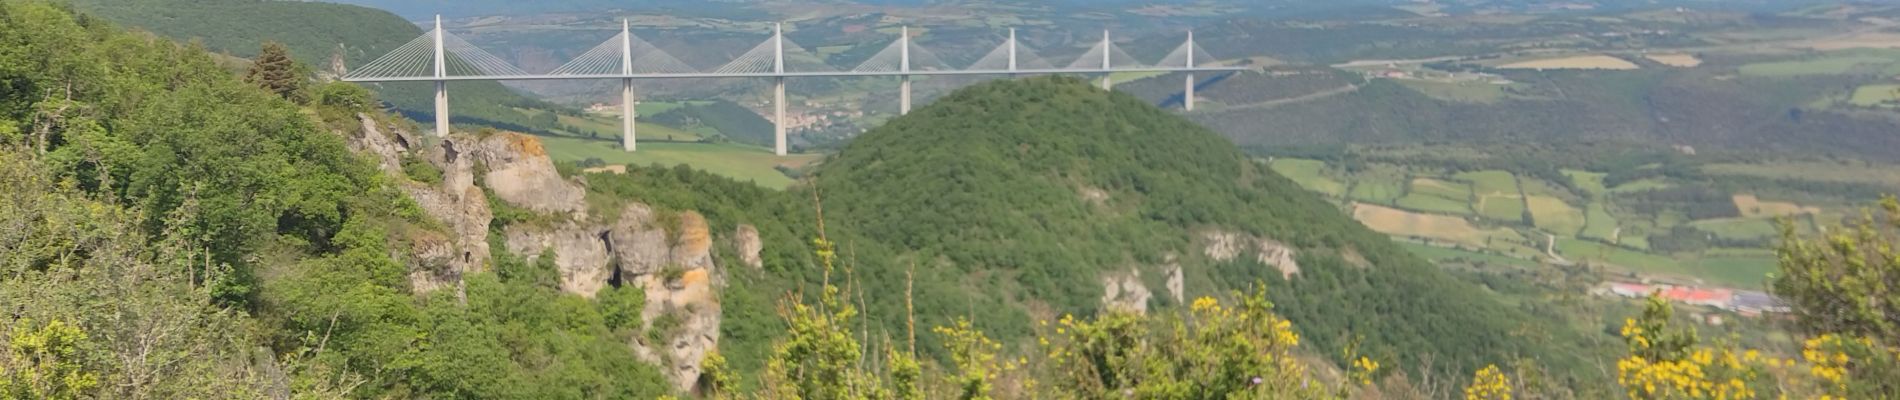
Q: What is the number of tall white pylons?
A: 7